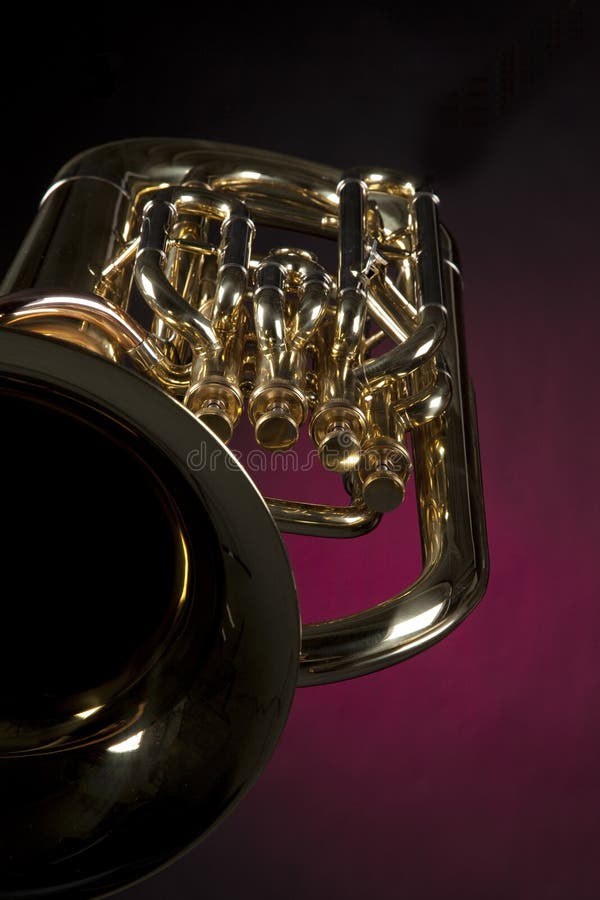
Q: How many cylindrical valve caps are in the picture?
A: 4